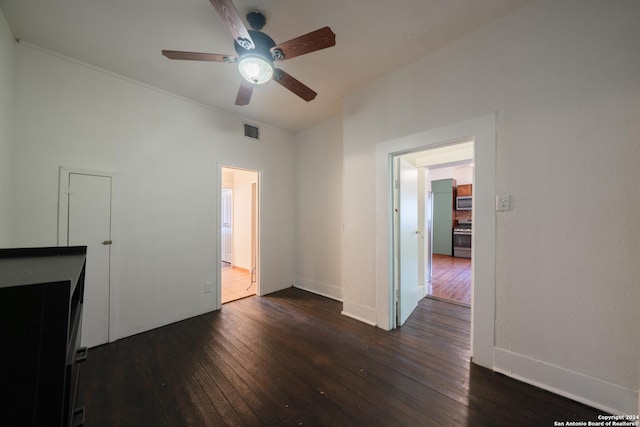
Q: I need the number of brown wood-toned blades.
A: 5